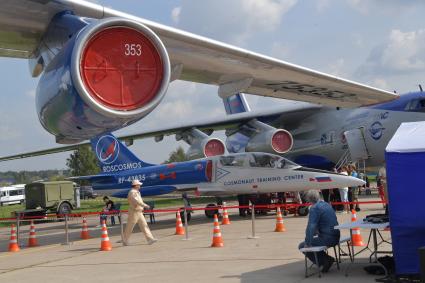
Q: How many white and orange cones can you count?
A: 9